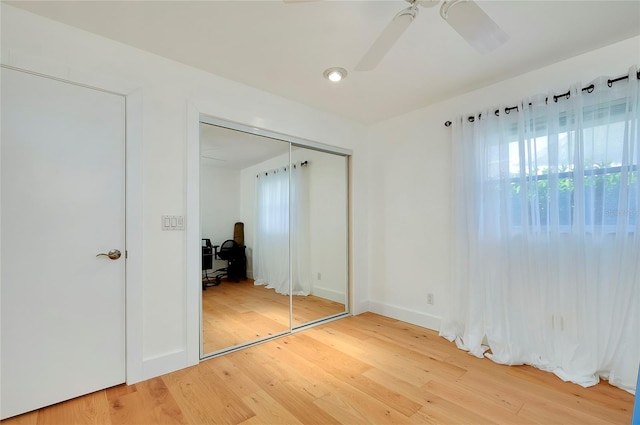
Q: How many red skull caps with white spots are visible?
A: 0